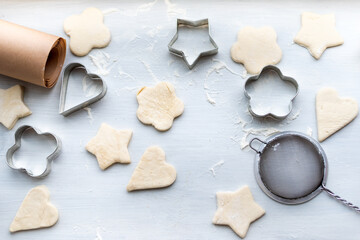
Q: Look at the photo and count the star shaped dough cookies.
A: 4